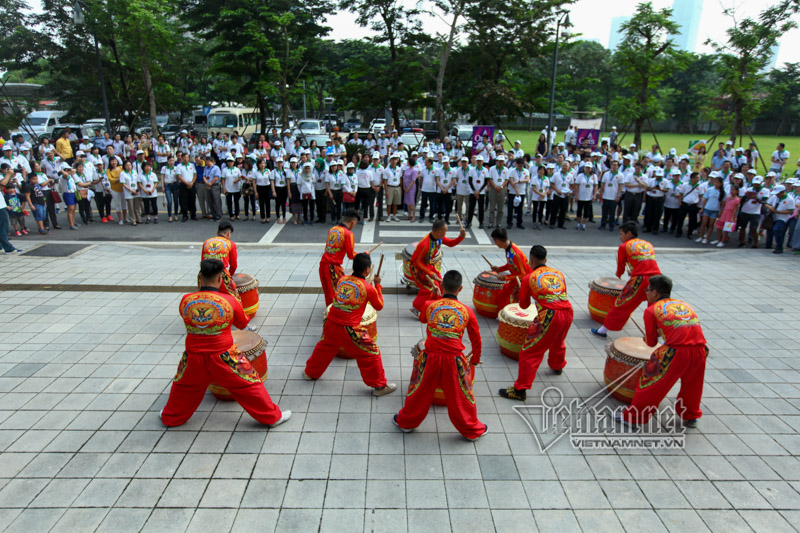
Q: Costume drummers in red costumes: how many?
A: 10